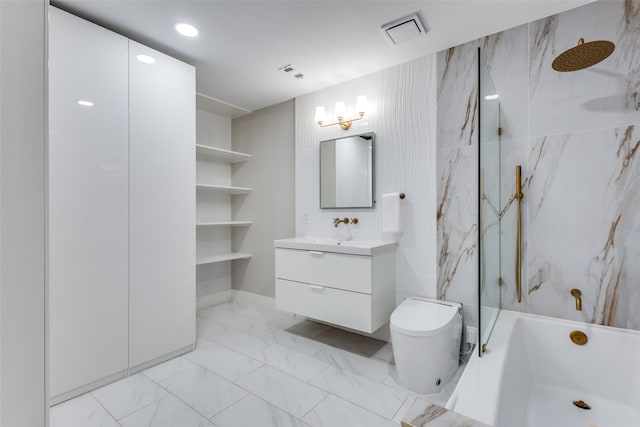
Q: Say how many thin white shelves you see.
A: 5